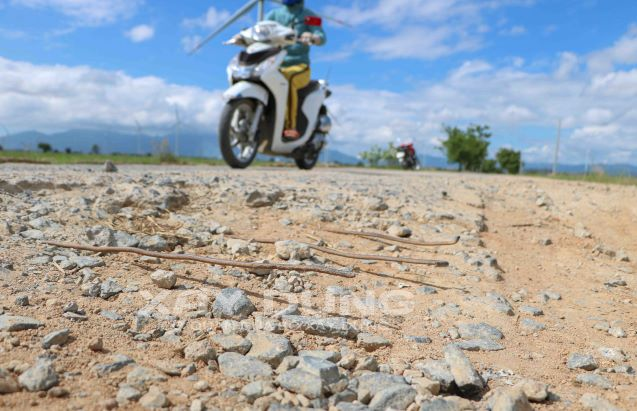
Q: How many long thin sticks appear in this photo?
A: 3